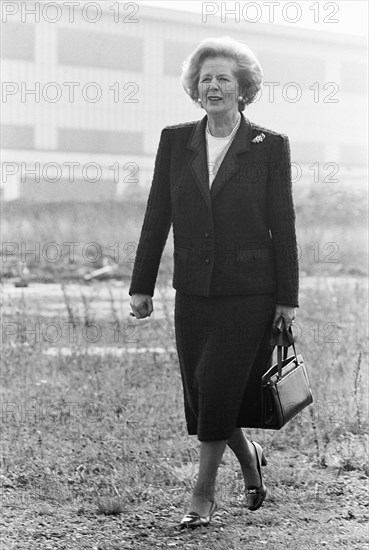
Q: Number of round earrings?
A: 2